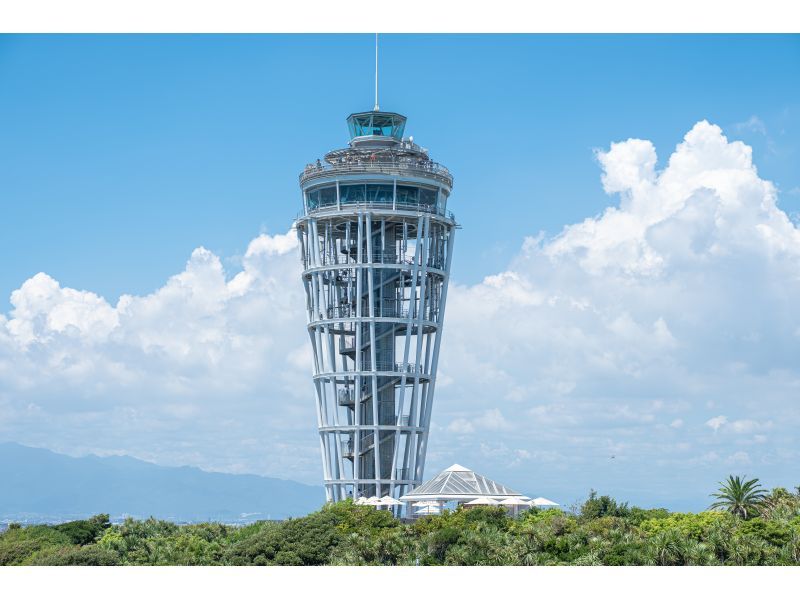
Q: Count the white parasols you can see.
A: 8